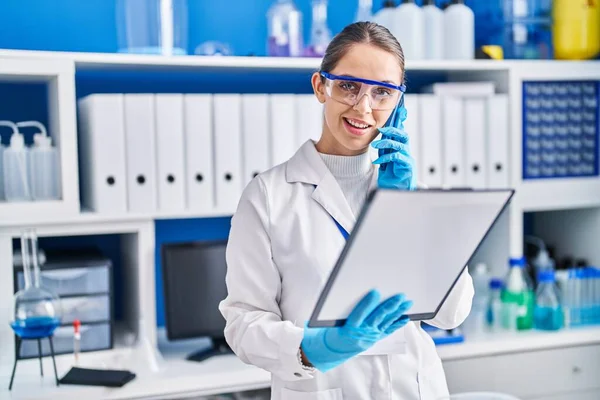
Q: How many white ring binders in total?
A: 13